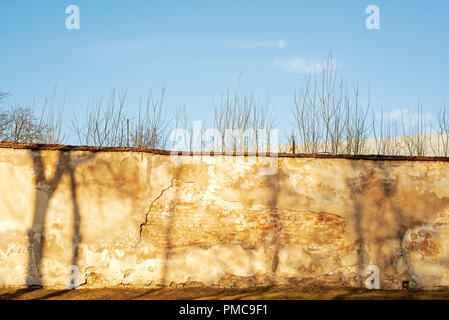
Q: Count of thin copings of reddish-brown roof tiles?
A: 1